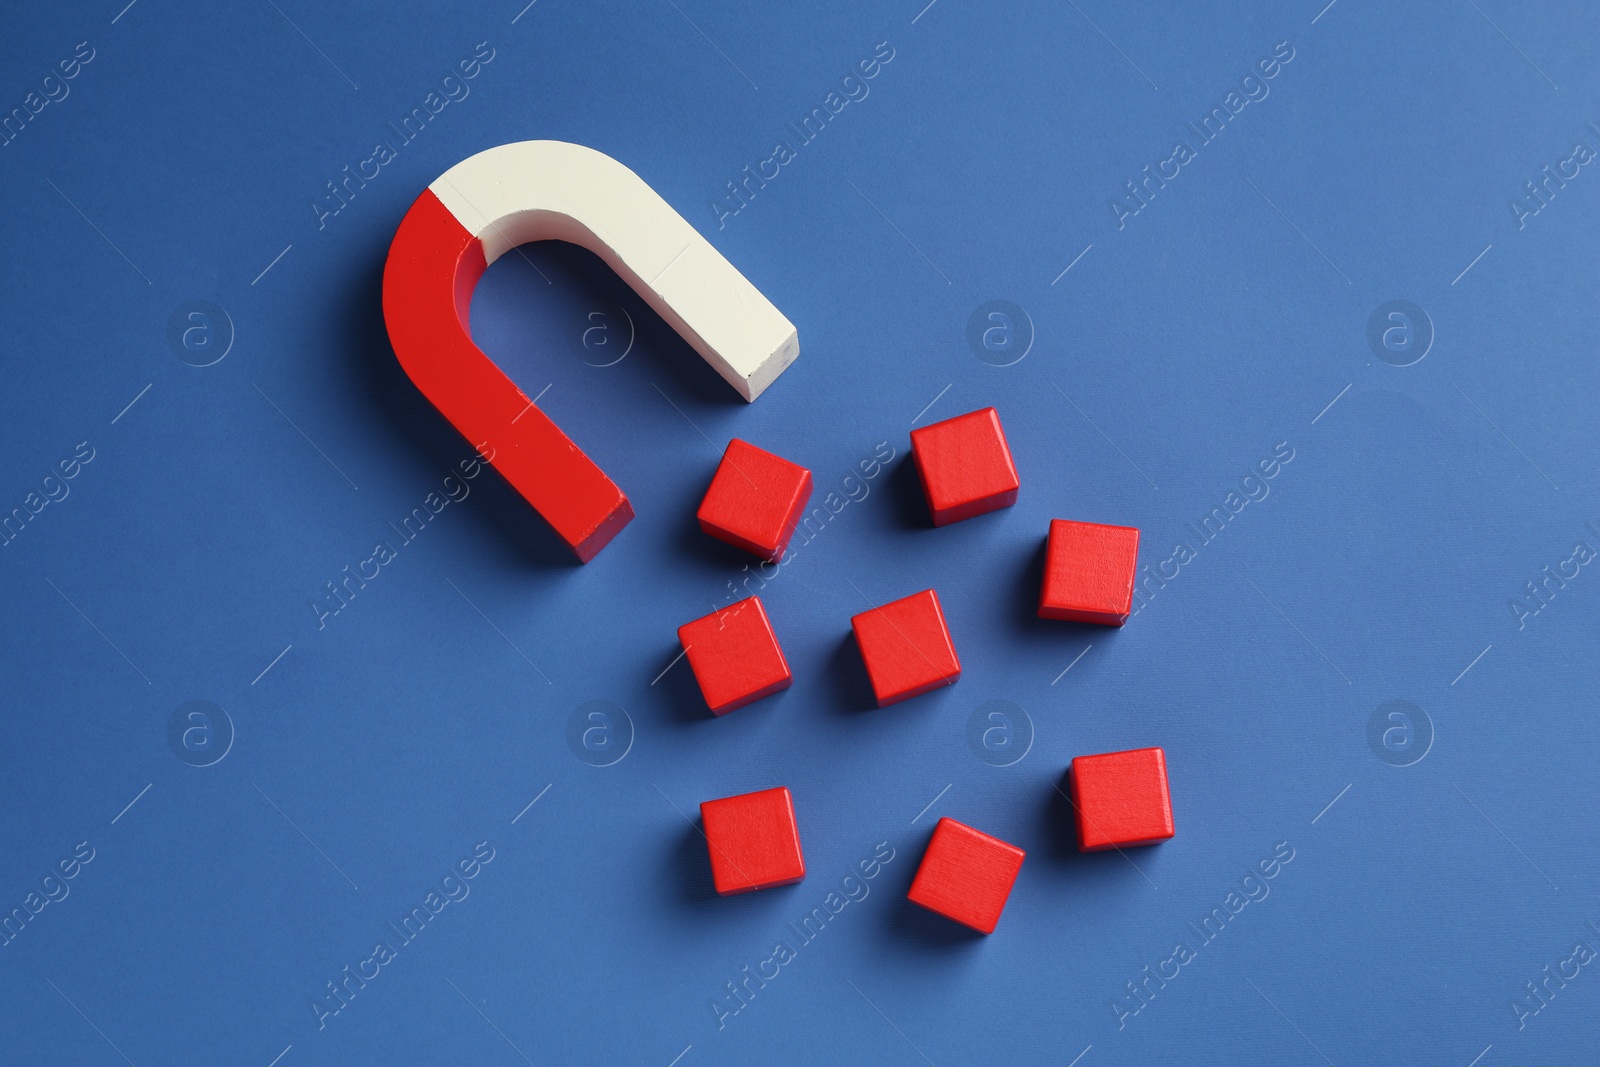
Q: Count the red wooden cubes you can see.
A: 8